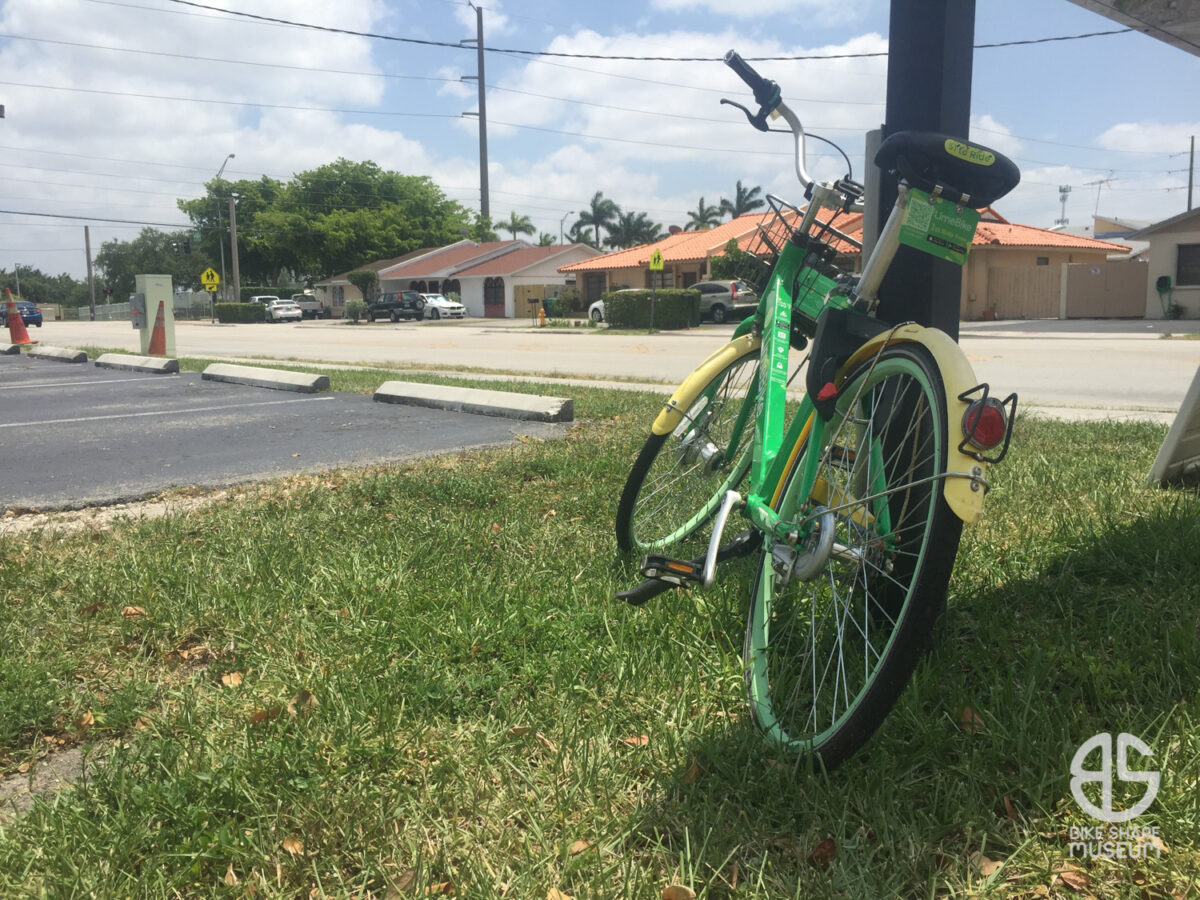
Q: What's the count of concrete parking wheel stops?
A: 5